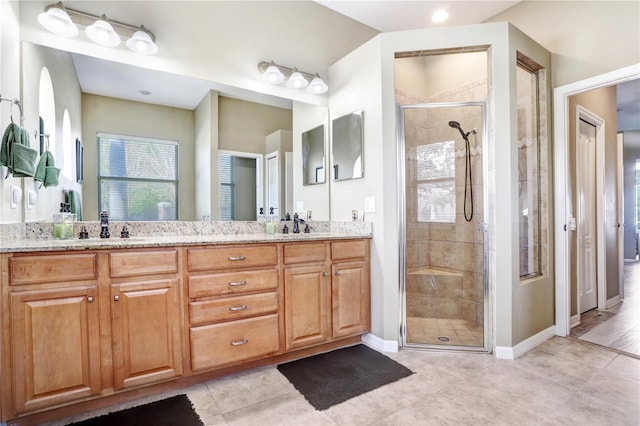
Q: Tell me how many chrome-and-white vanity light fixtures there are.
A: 2